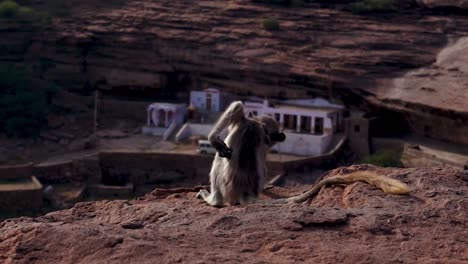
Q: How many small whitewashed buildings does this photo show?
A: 3